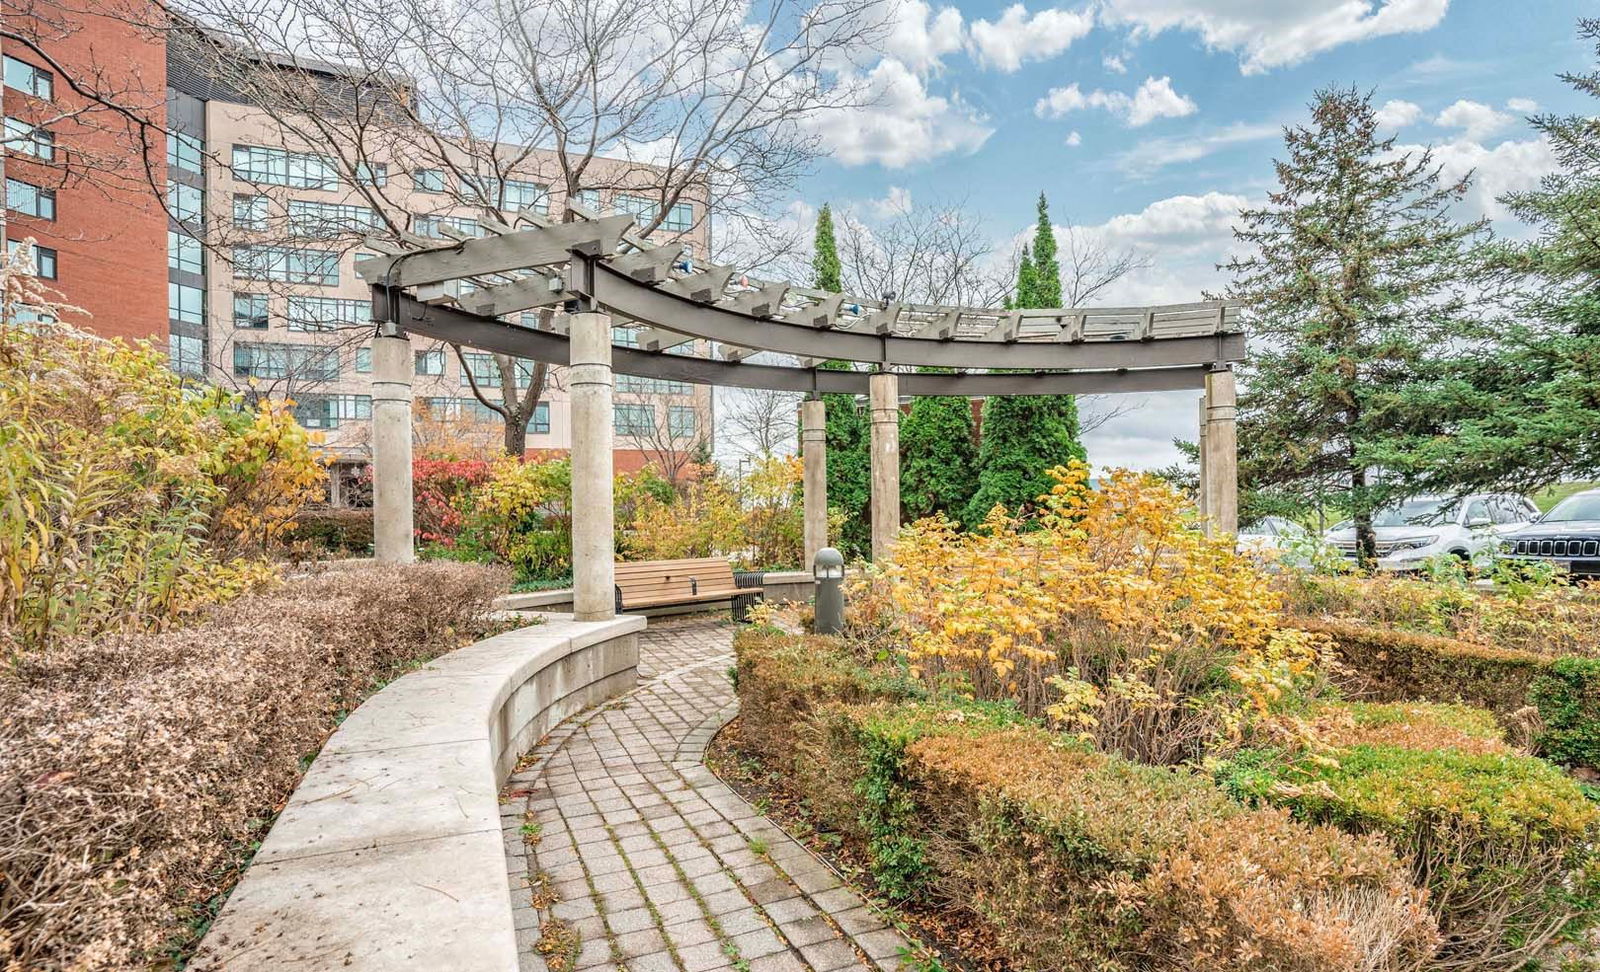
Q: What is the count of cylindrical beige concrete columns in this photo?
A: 6